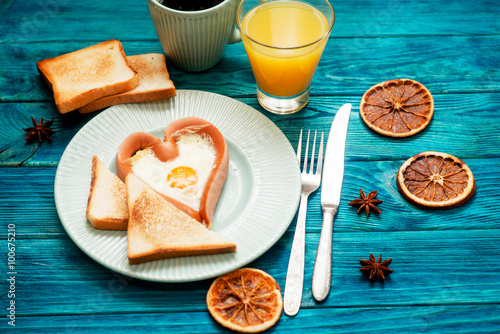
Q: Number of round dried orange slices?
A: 3